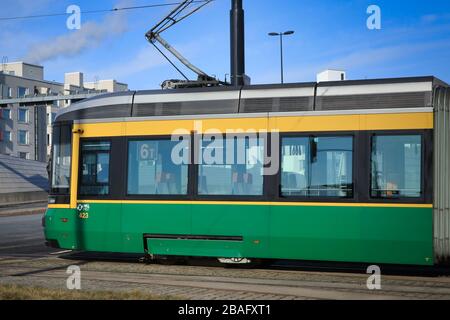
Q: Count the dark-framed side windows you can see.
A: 5